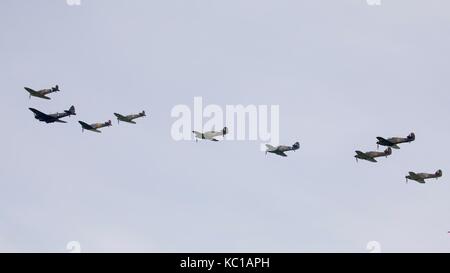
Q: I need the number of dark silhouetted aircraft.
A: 9